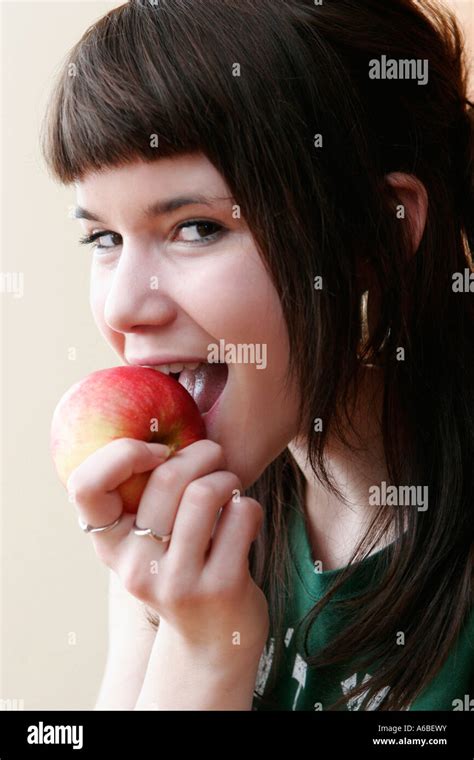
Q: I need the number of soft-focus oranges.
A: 0